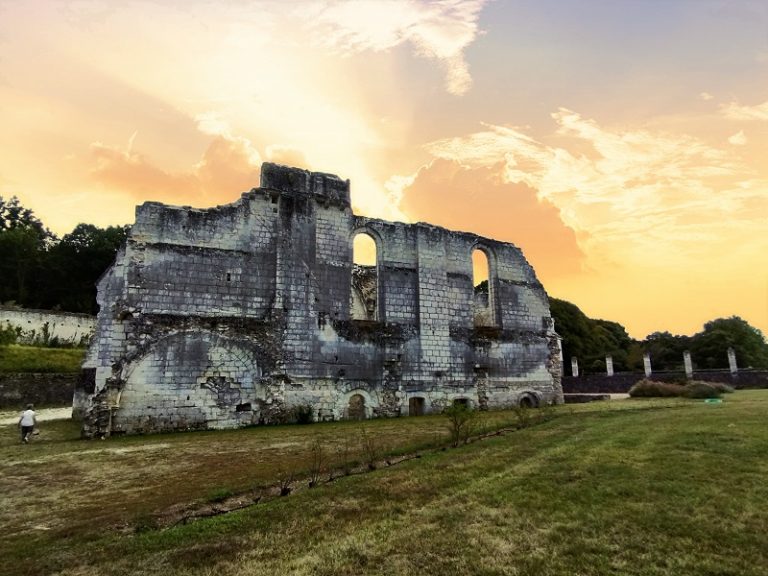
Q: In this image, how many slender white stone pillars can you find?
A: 5